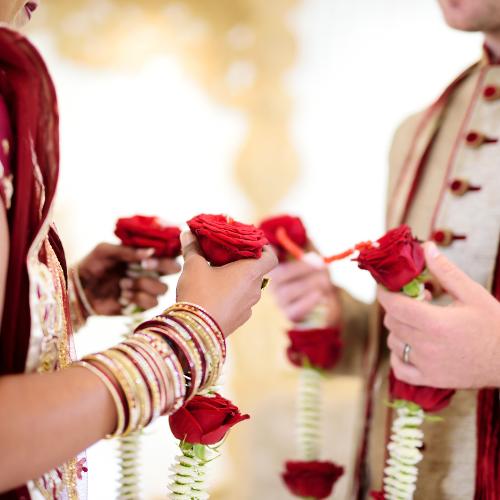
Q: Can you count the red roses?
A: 8